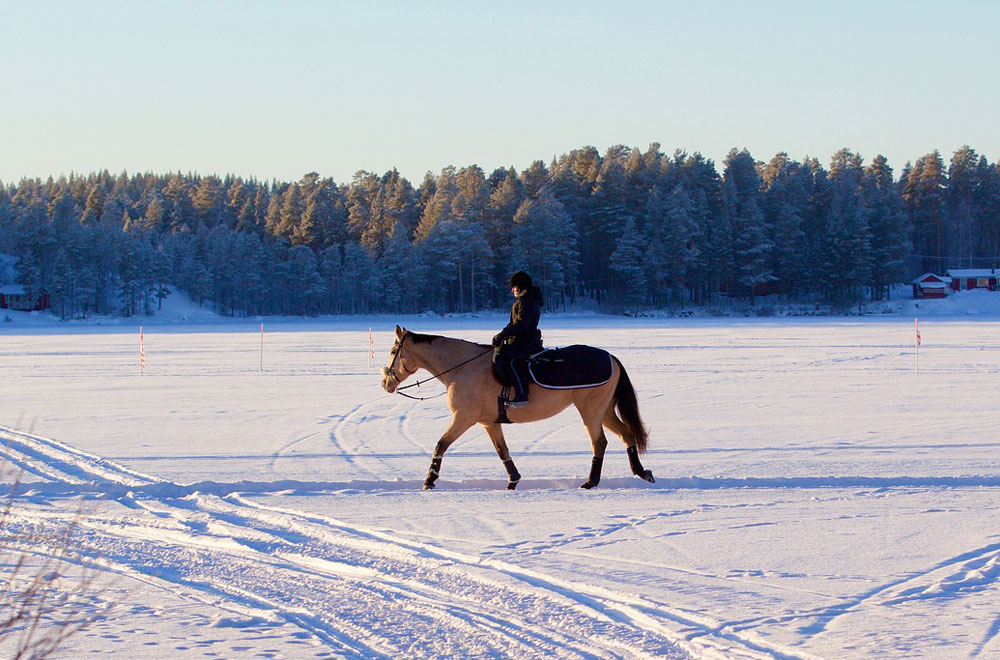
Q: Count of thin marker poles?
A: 4